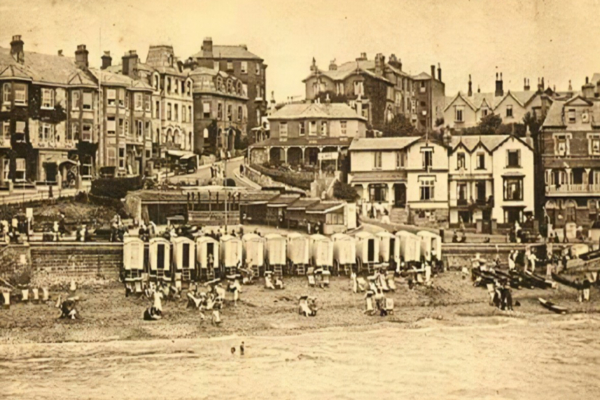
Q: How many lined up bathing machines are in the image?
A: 14